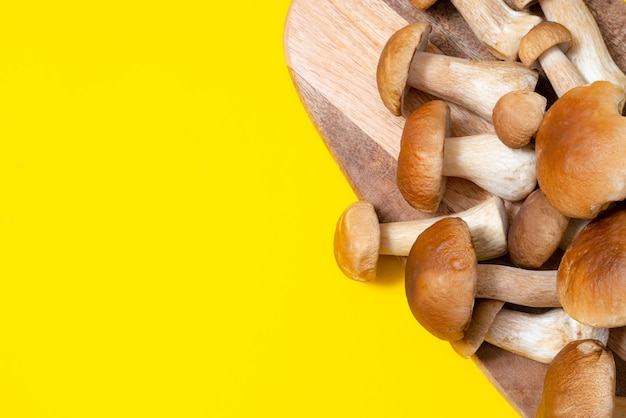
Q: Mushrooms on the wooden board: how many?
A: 13